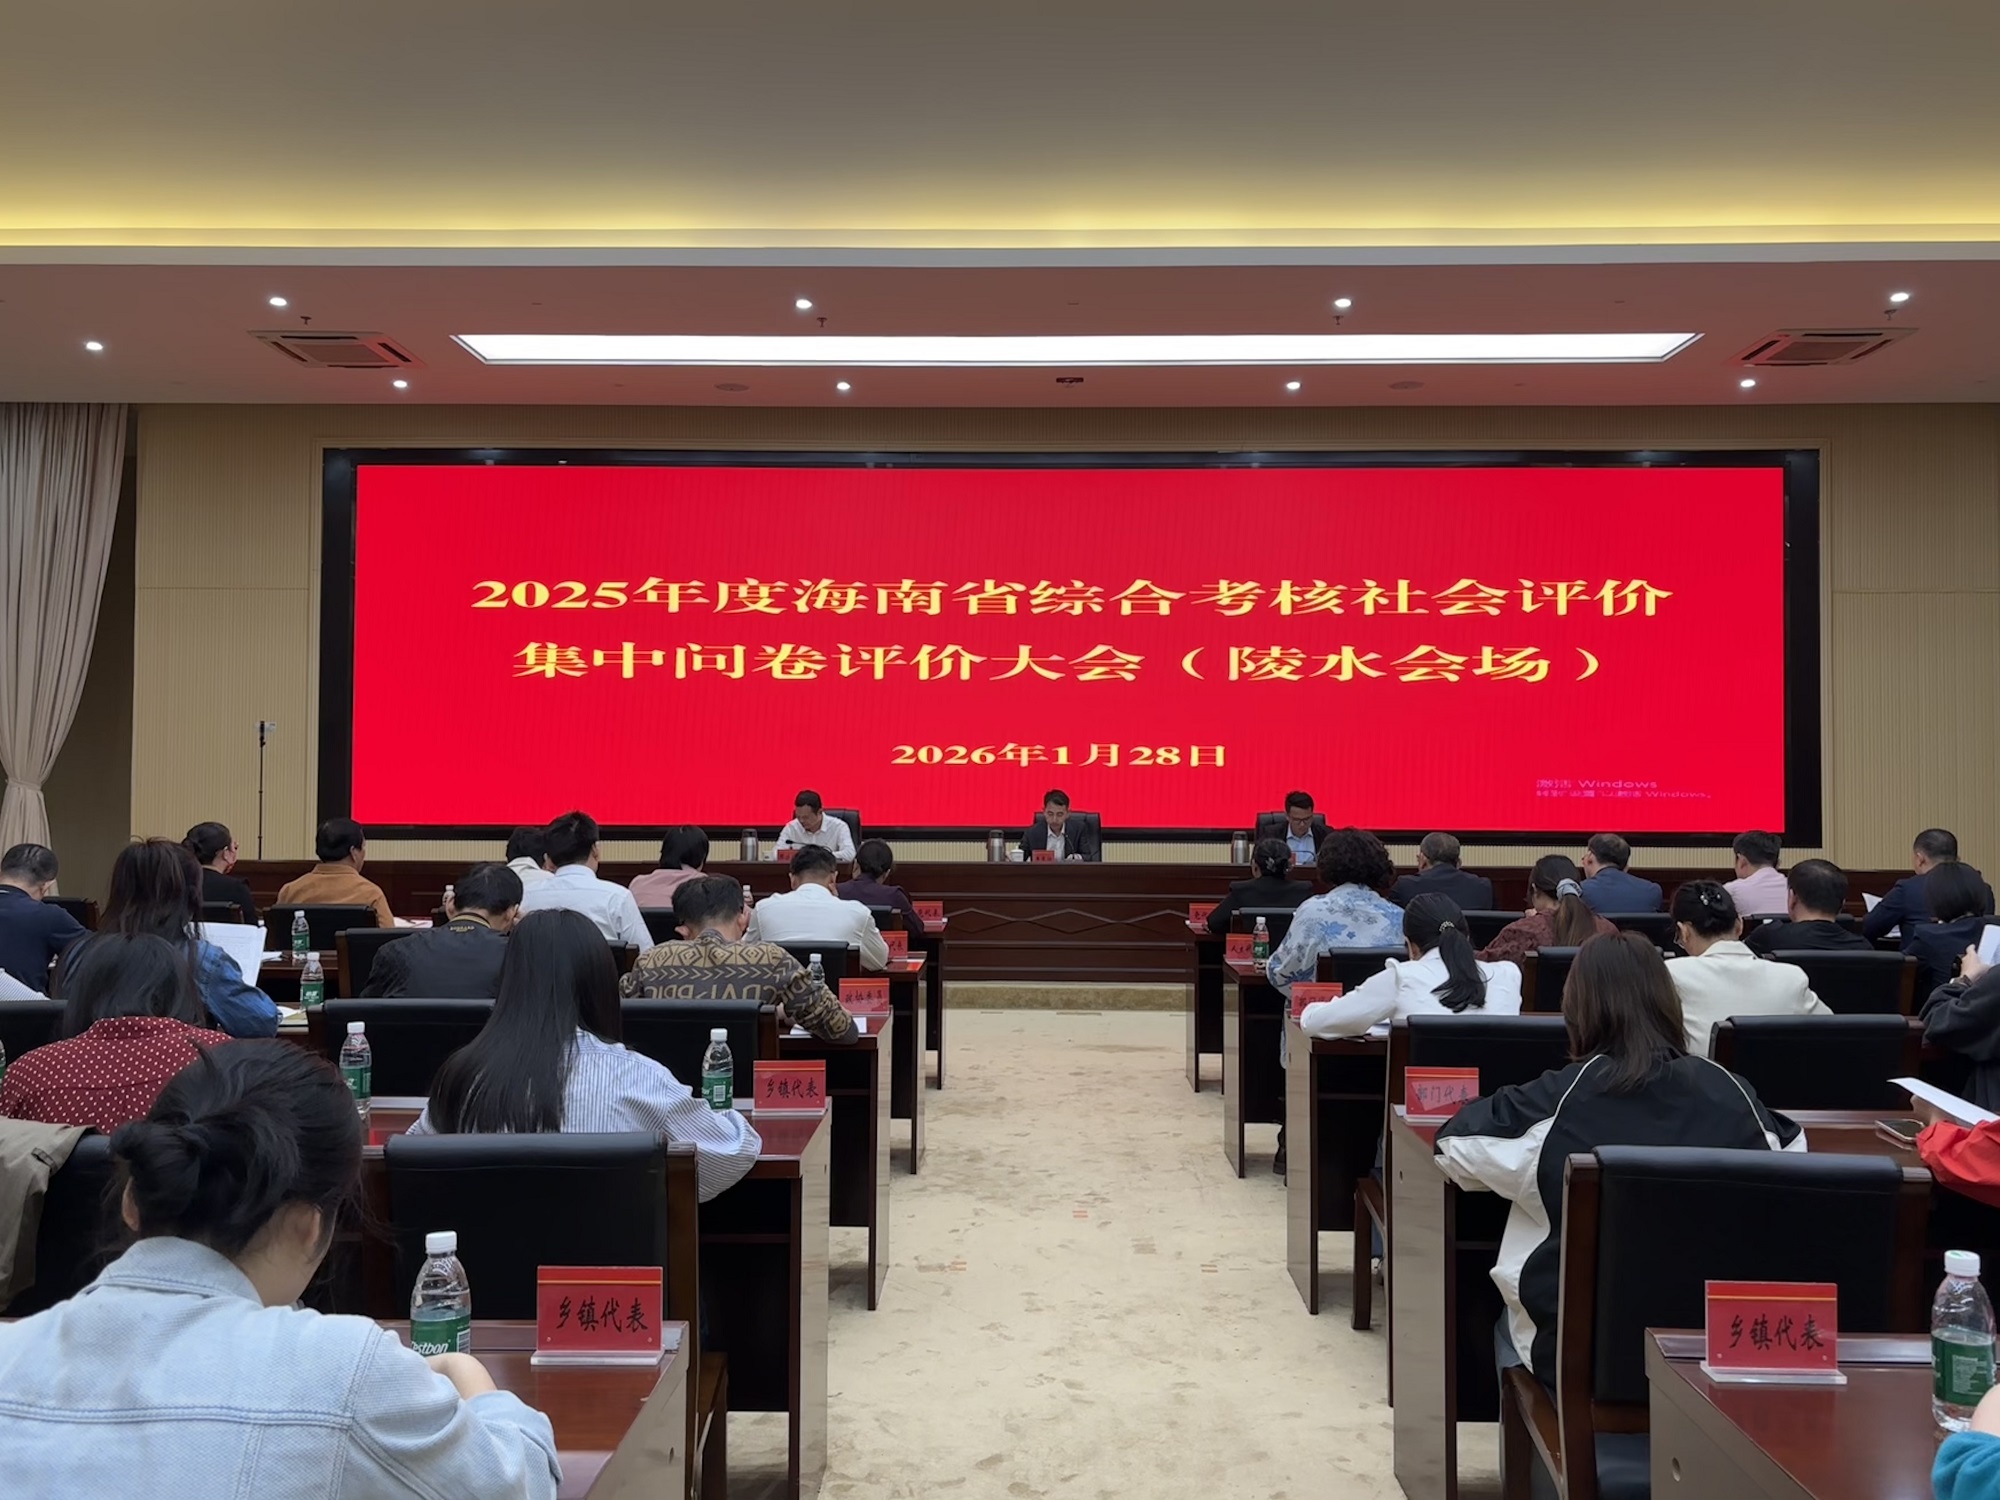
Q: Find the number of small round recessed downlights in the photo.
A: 9